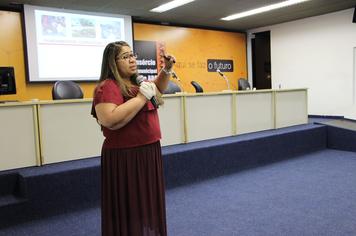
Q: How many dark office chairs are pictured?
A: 4